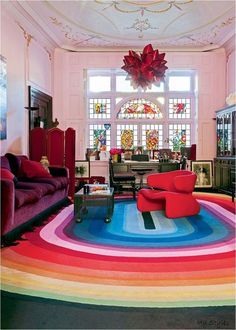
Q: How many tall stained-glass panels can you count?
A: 4